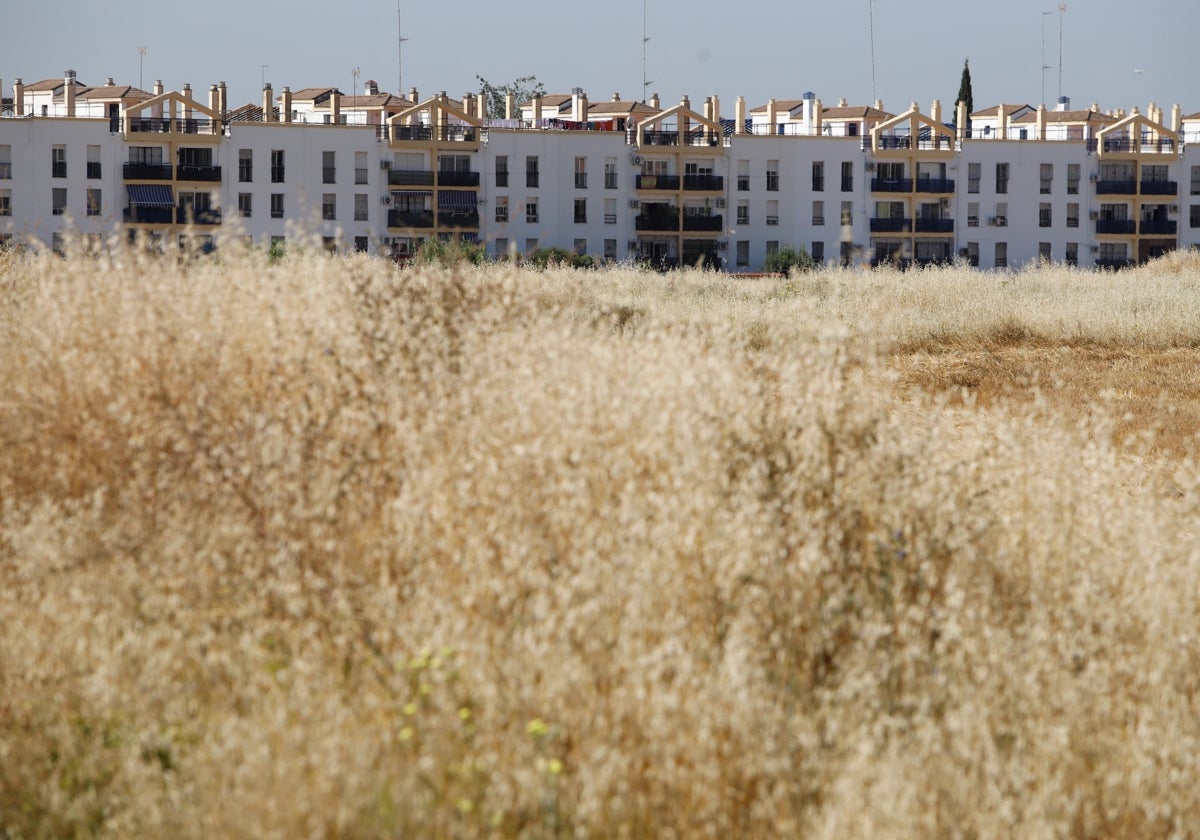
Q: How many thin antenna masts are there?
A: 8